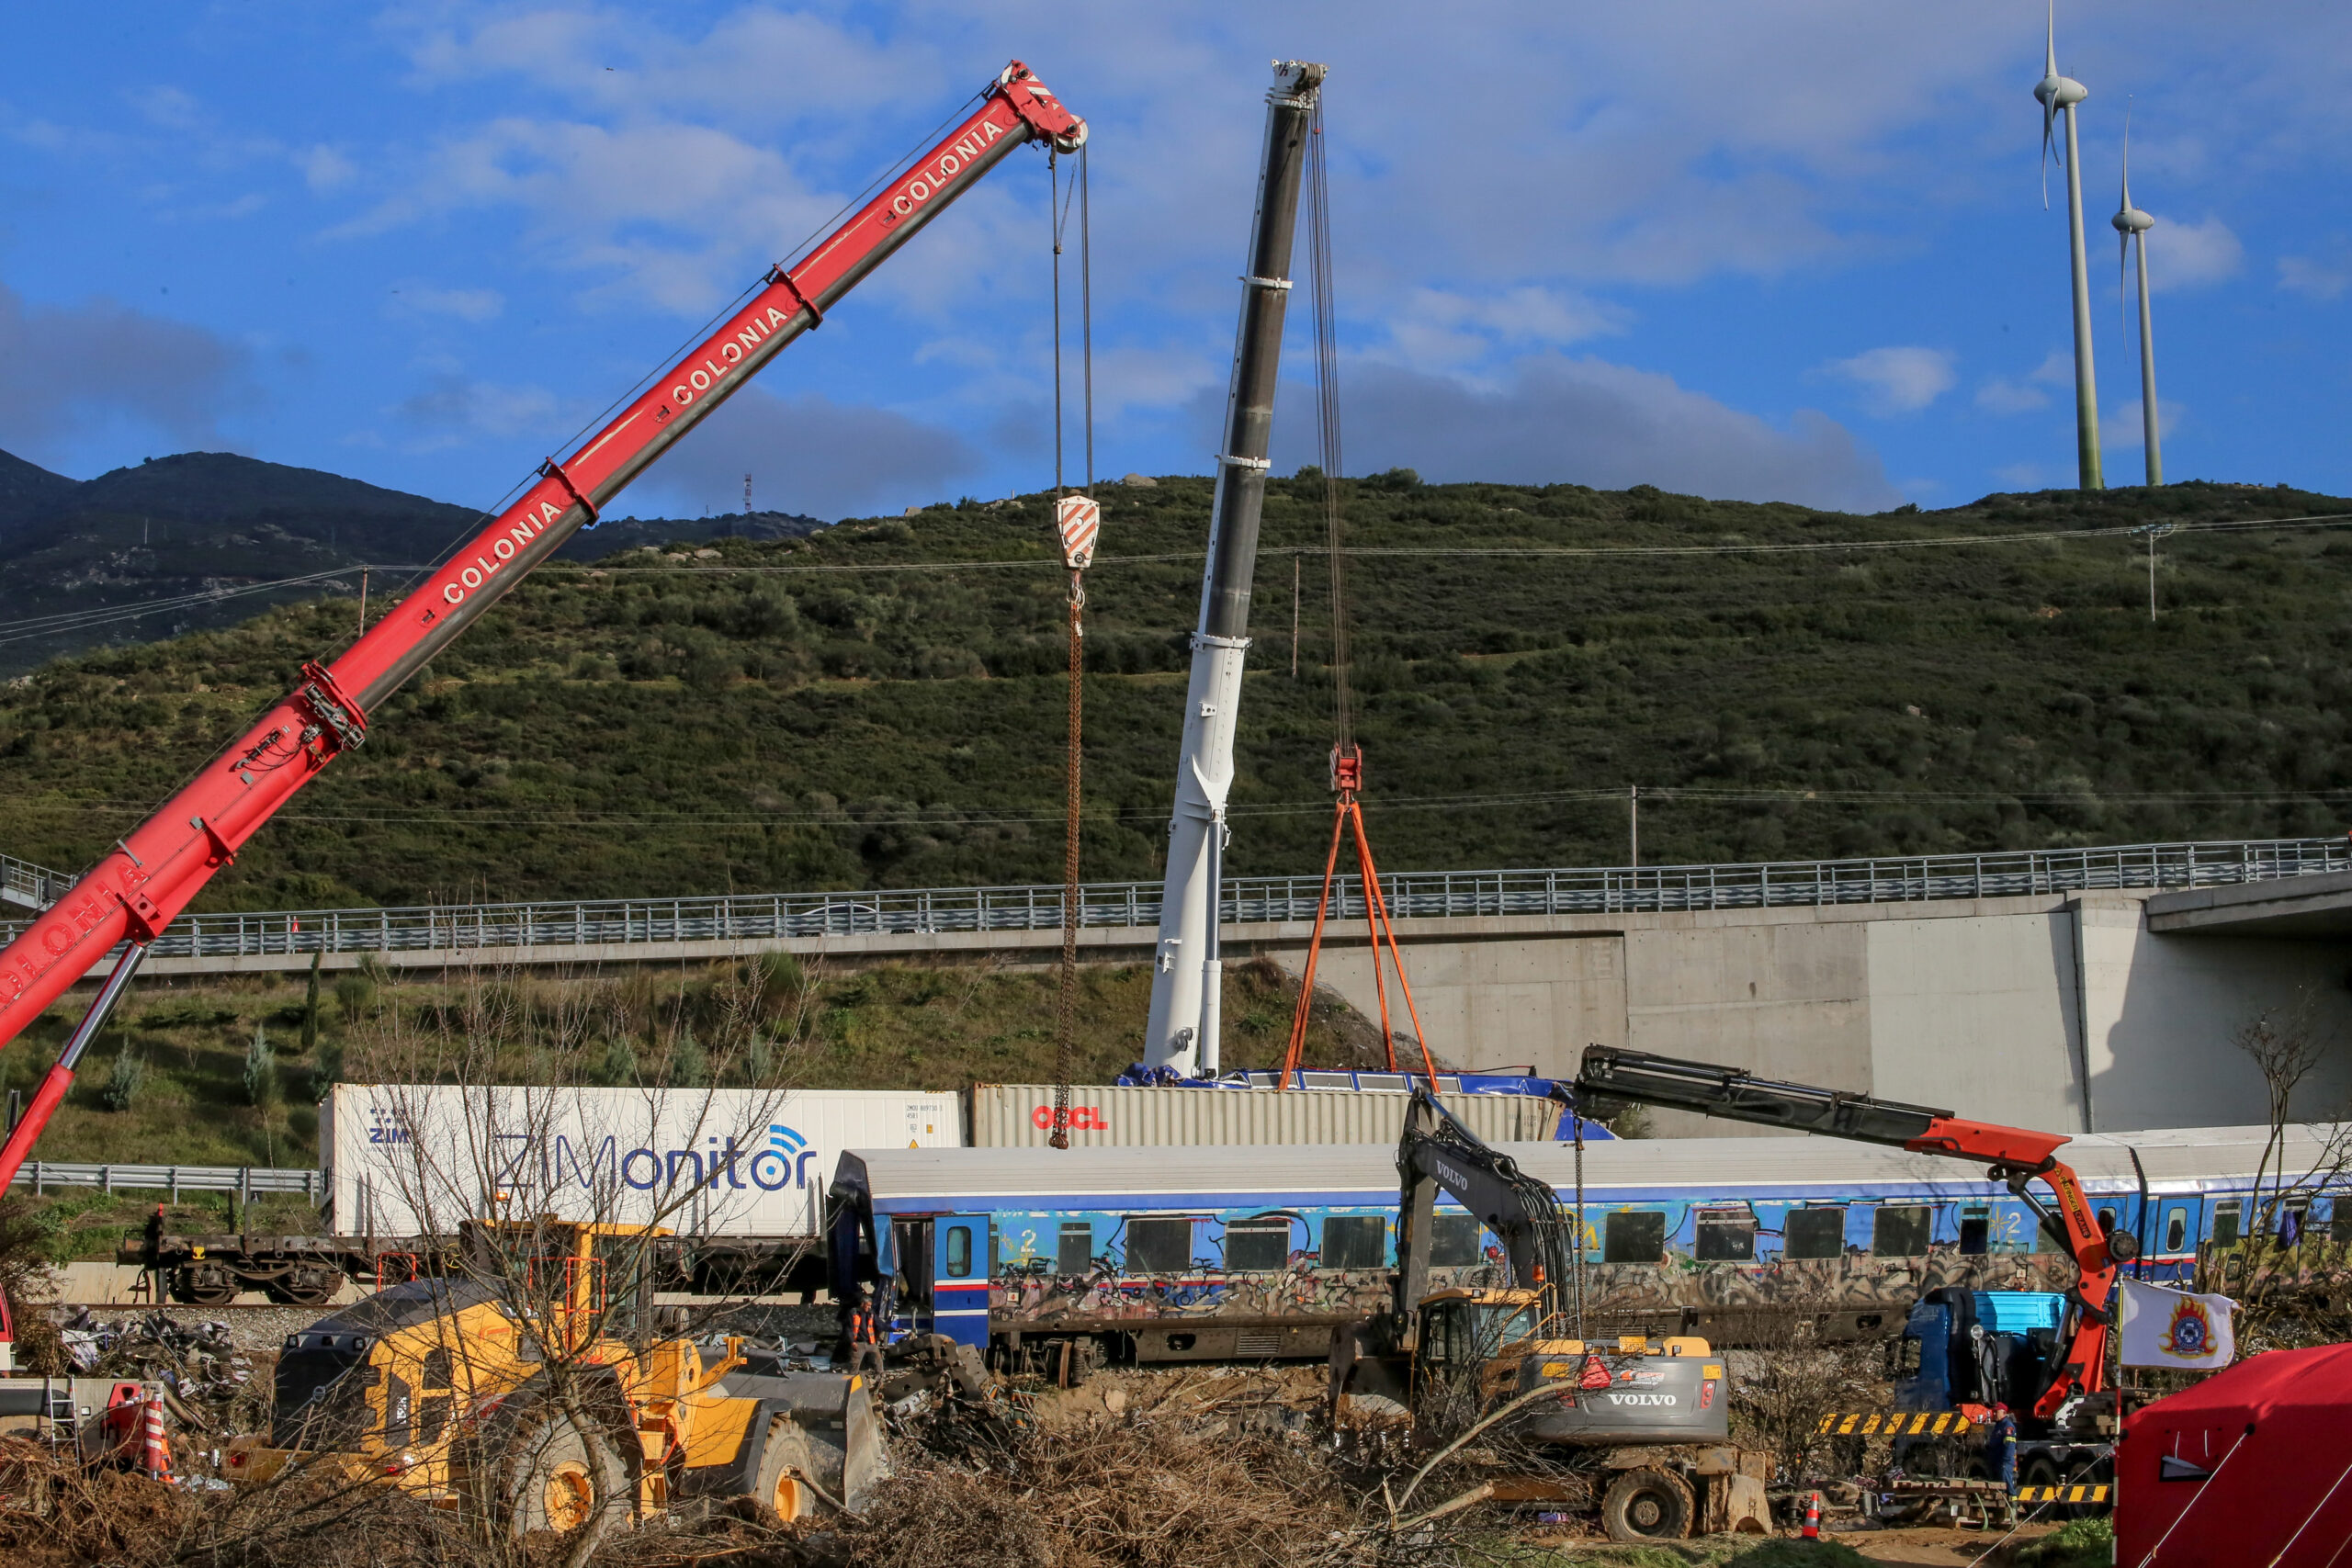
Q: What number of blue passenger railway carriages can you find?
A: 2